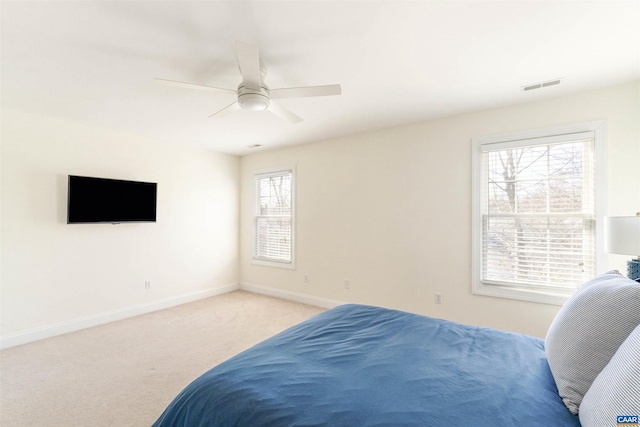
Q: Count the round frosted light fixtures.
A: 1